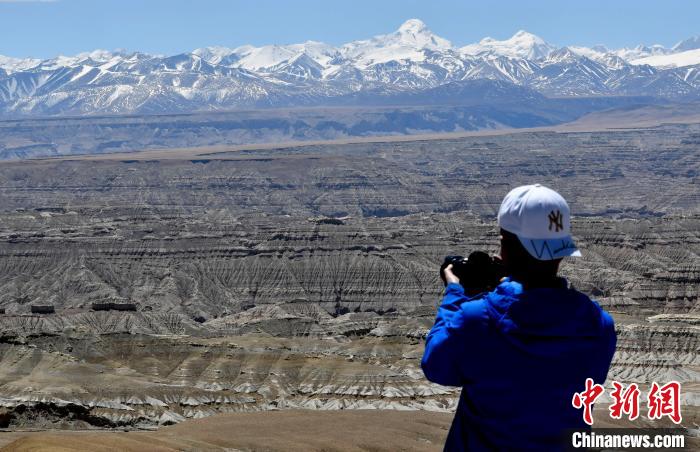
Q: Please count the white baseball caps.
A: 1